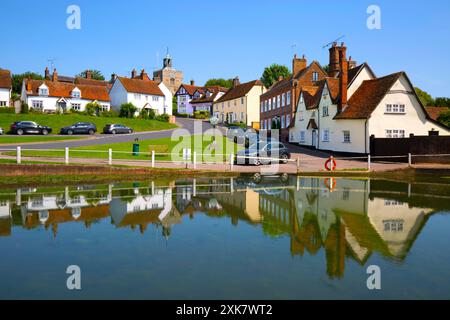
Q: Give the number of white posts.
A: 10